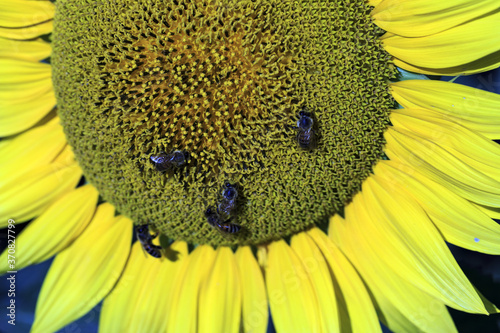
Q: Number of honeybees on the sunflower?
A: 5